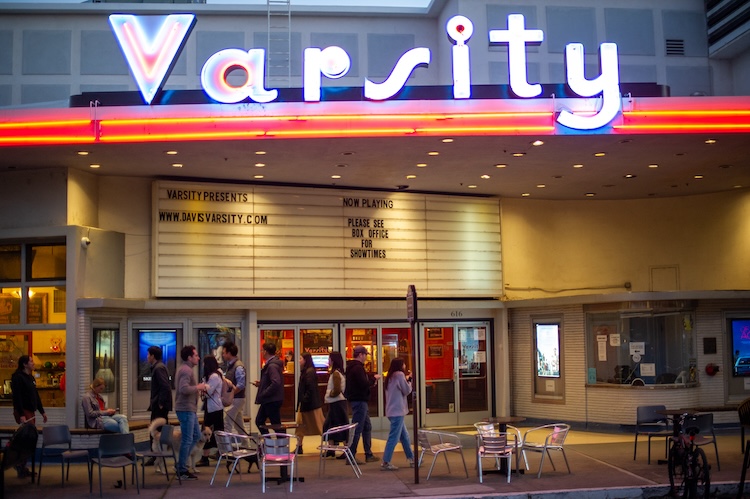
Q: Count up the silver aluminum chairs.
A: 7